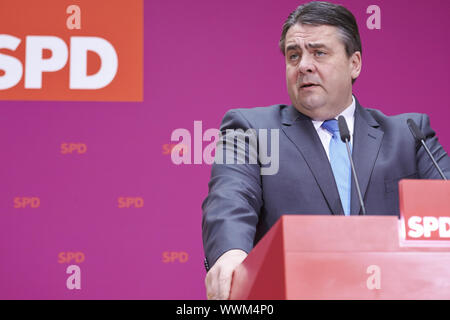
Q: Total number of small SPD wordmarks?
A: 6